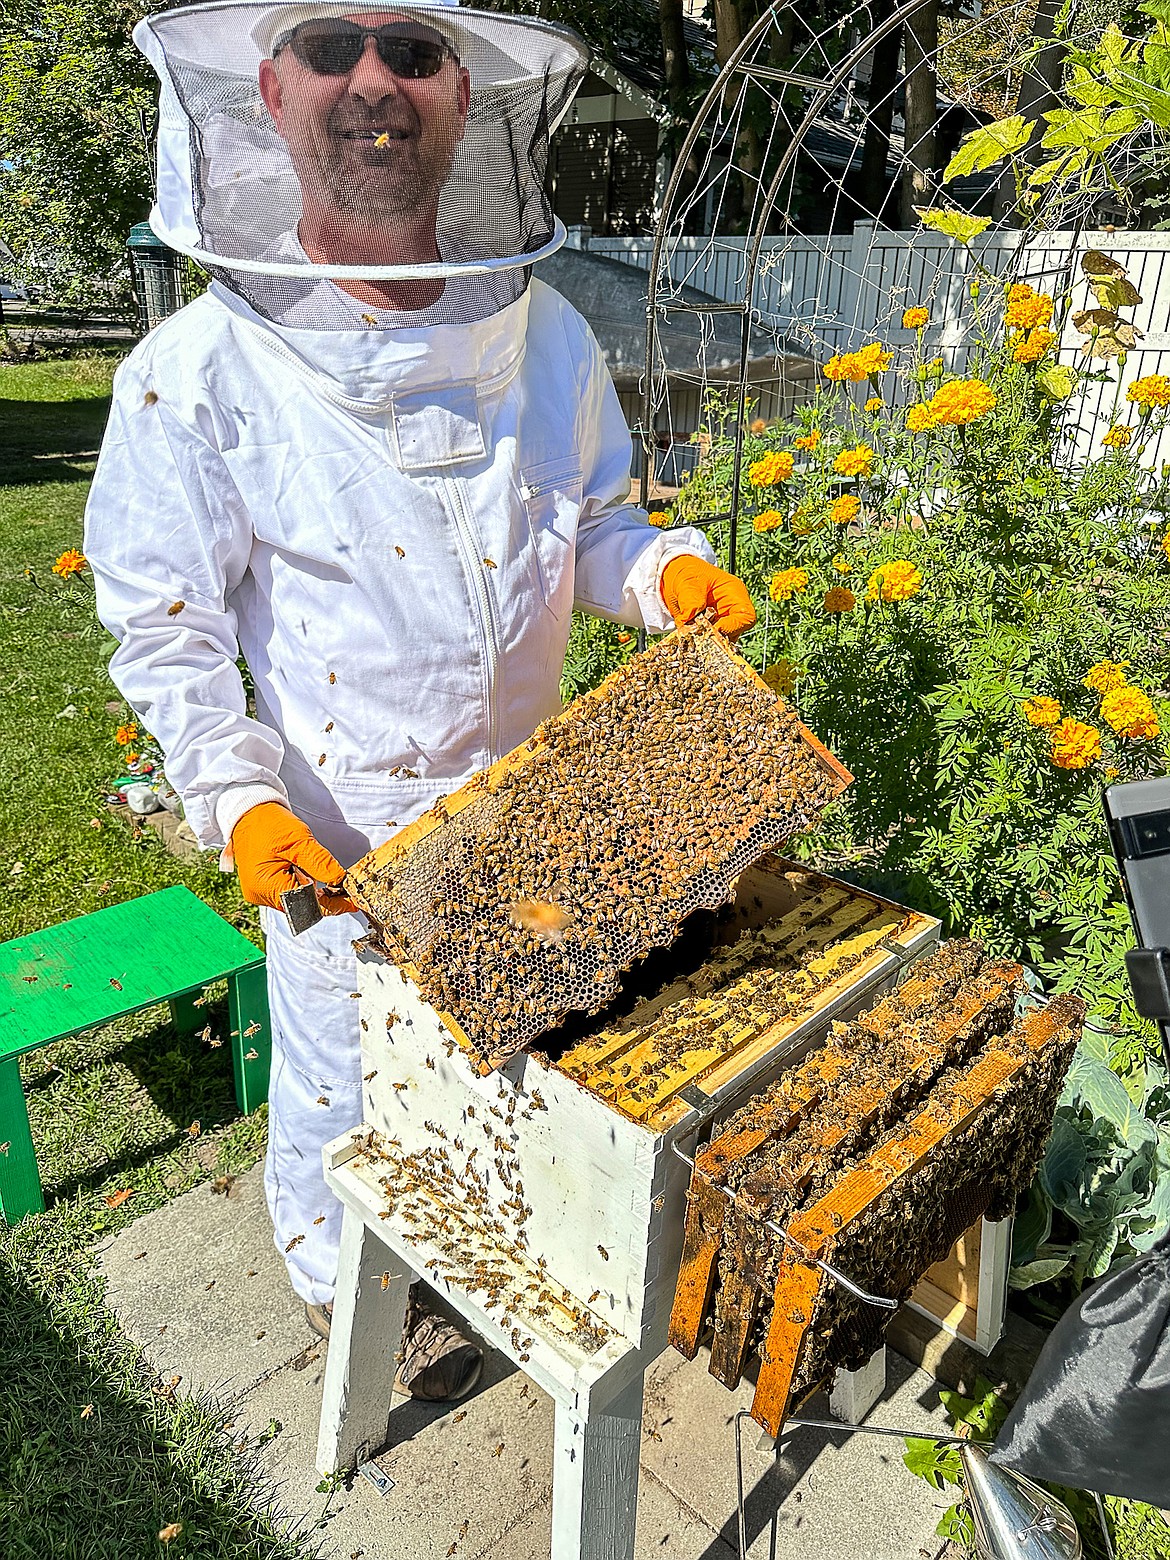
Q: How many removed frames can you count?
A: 4